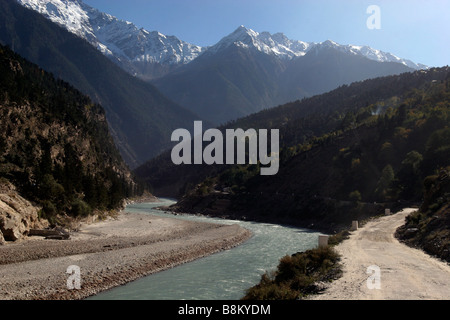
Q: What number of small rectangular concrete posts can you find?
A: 3